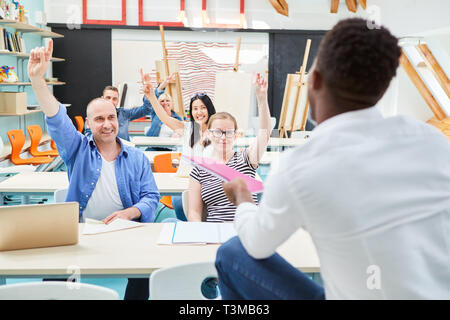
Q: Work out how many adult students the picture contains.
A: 5